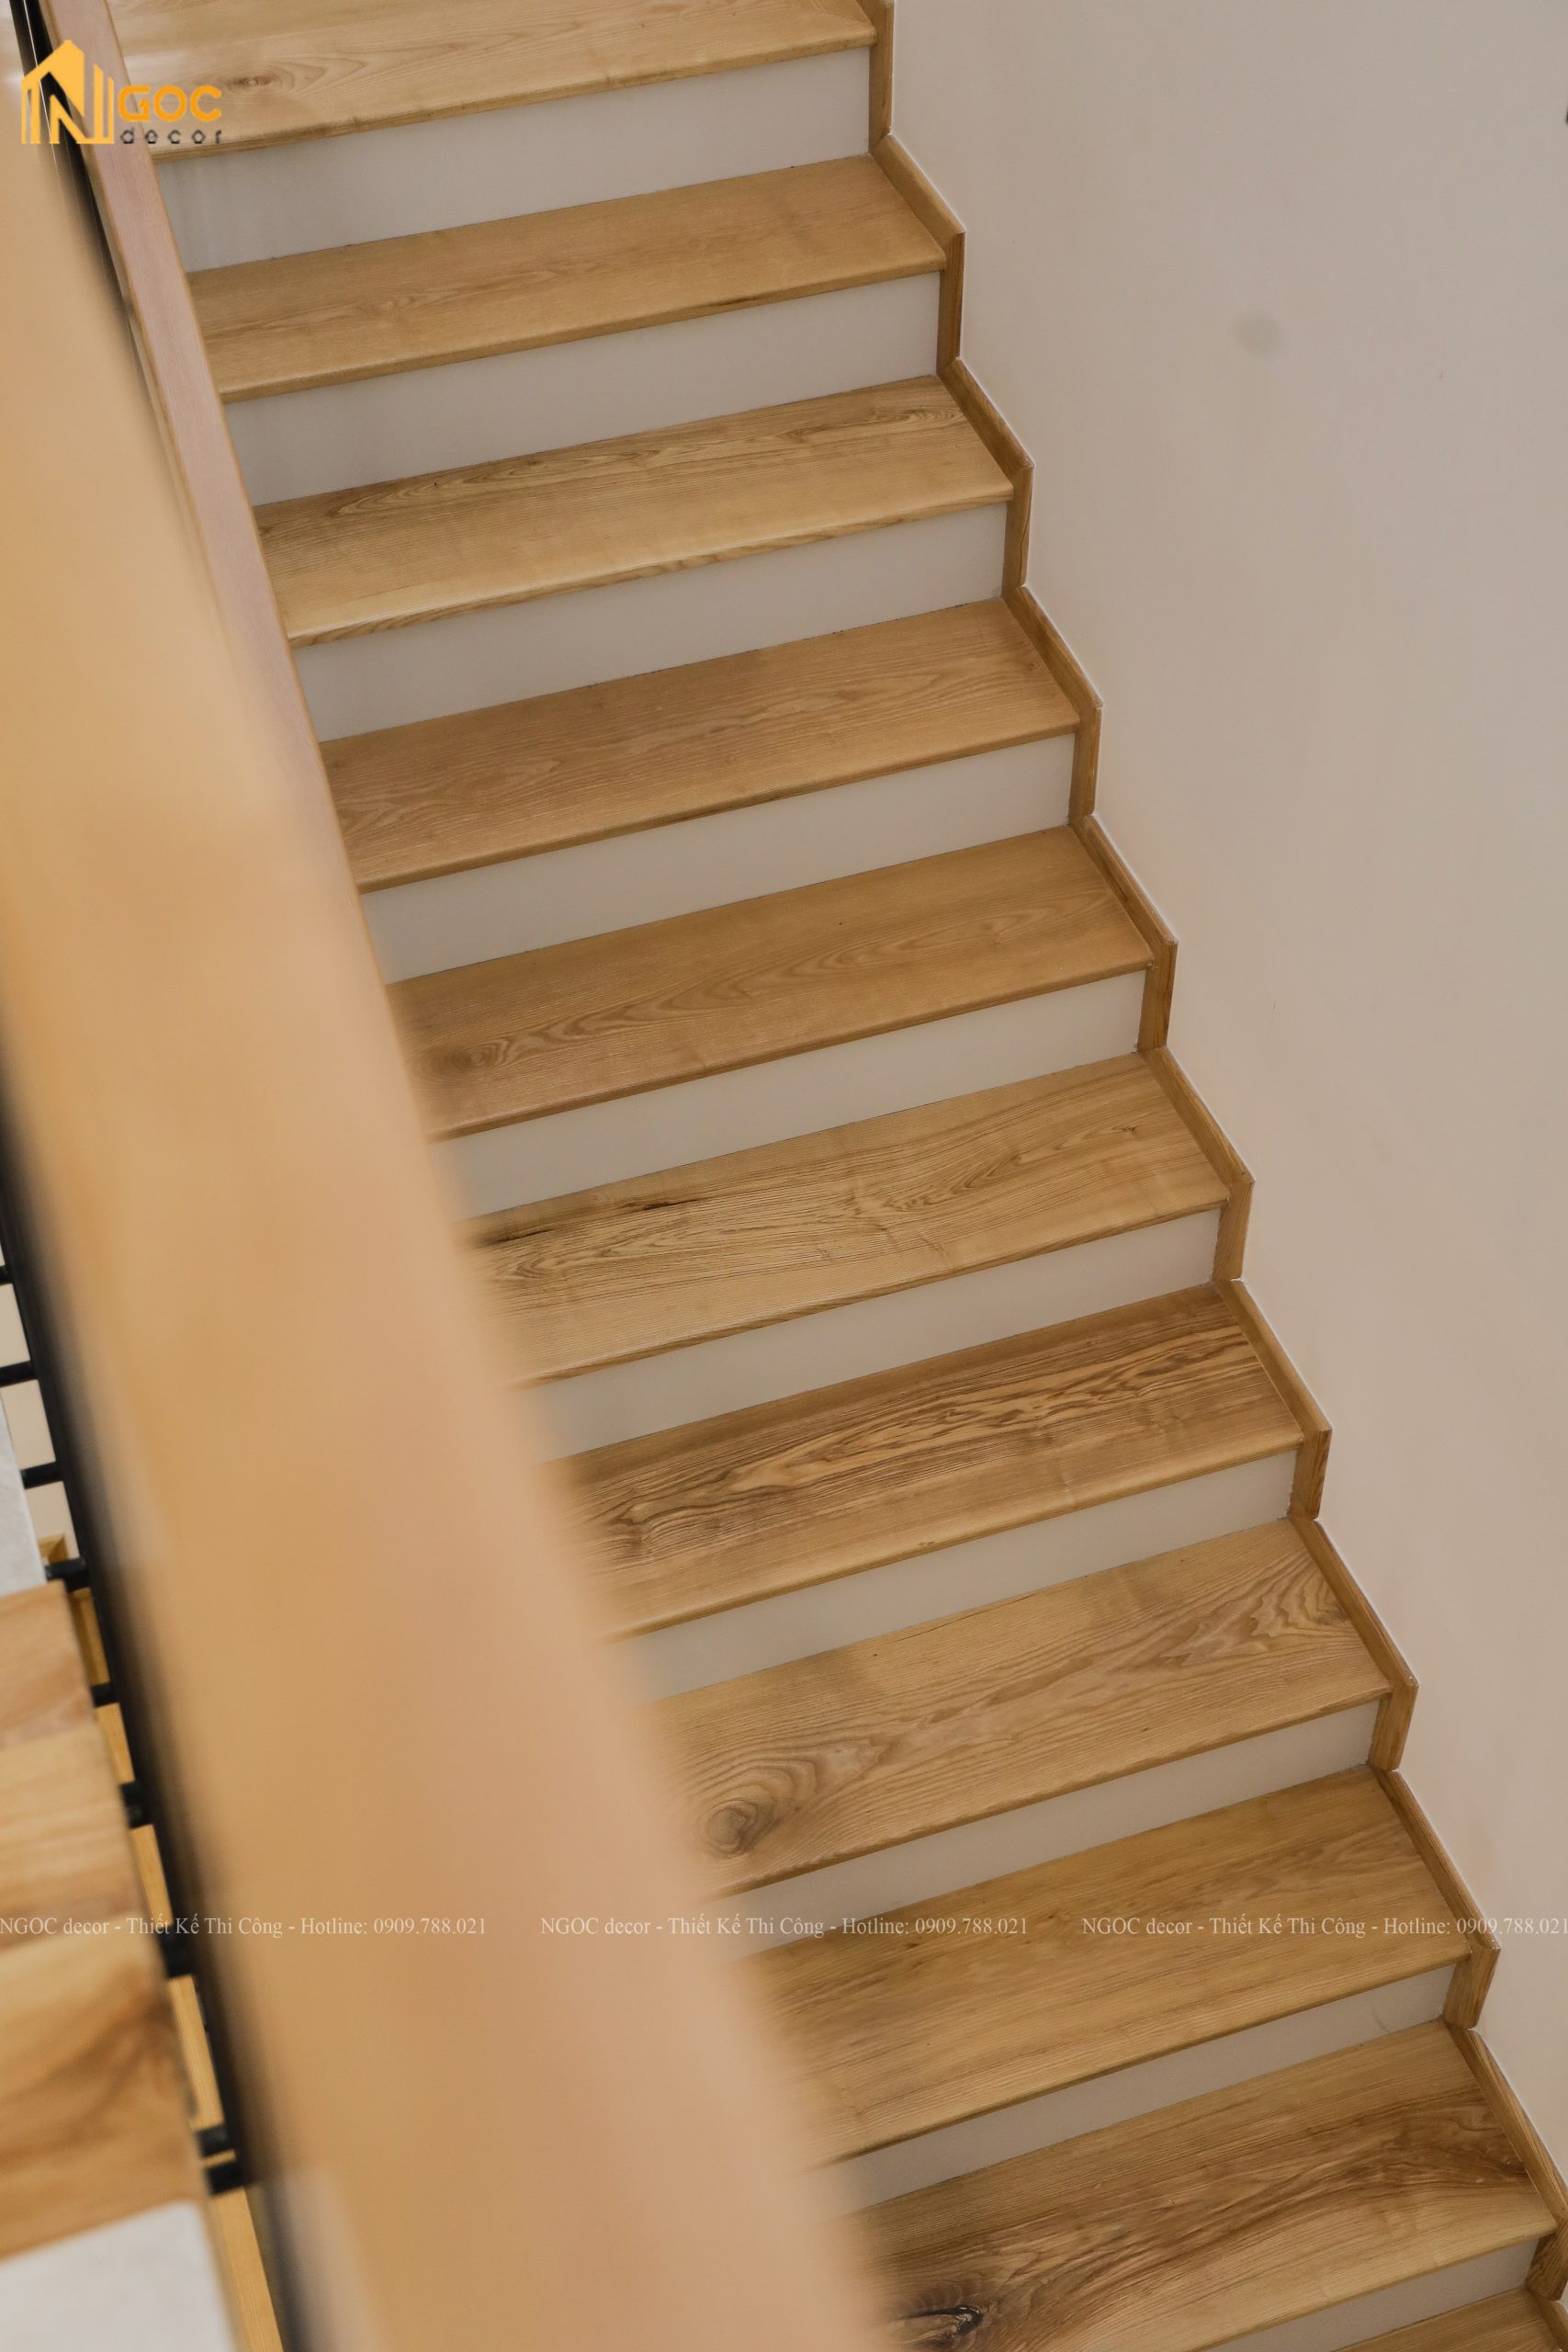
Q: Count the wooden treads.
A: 11